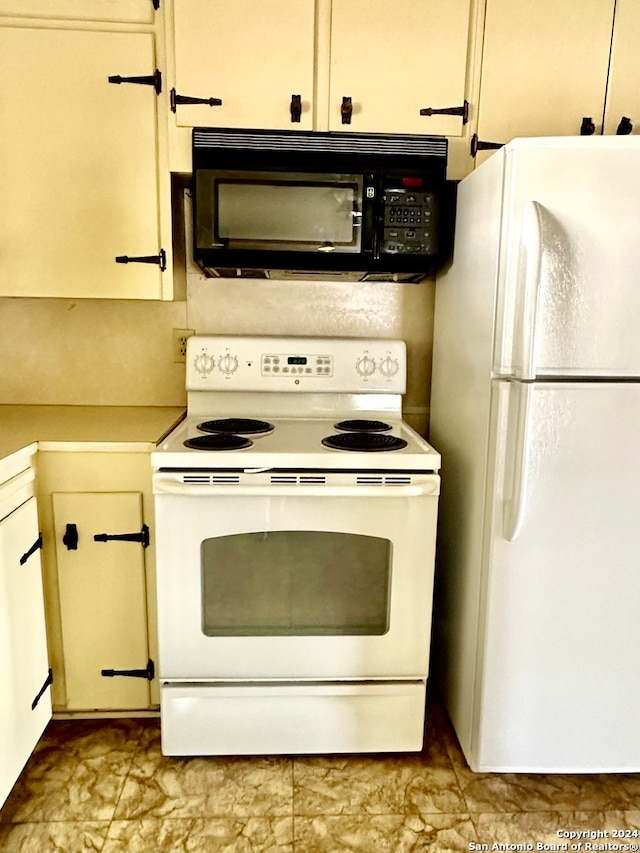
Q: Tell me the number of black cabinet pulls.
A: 5